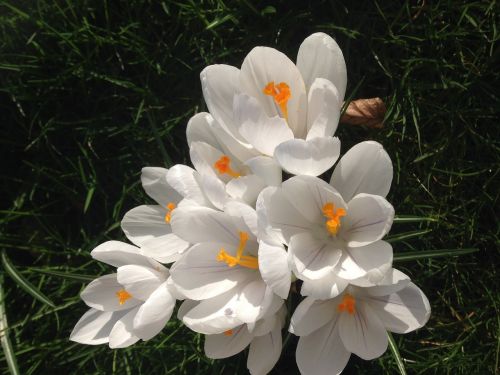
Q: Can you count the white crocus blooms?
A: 8